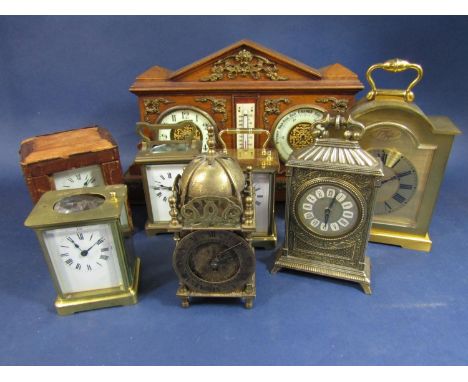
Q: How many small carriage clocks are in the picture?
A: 4